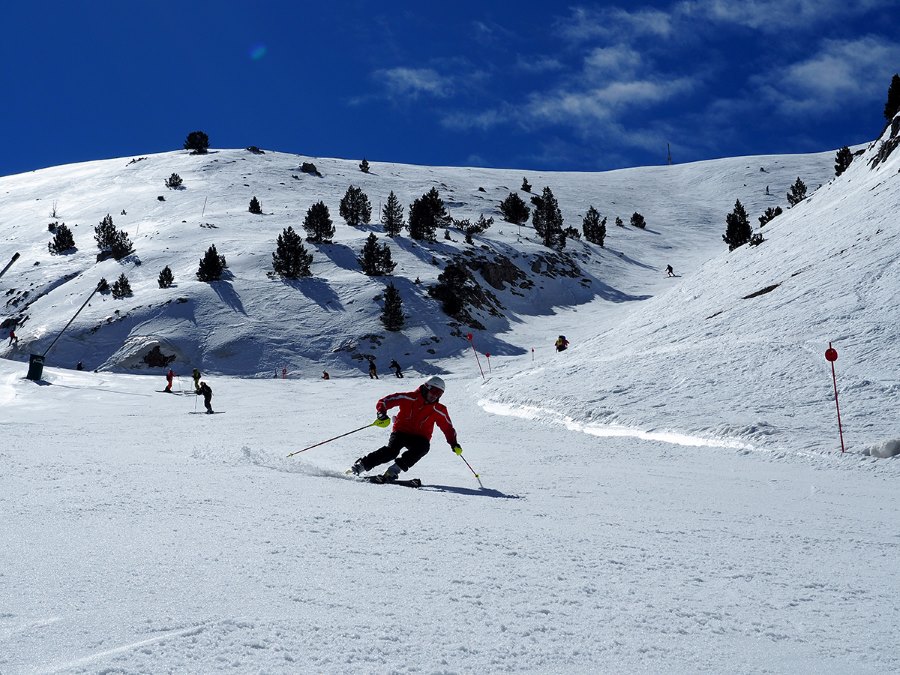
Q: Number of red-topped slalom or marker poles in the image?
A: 4